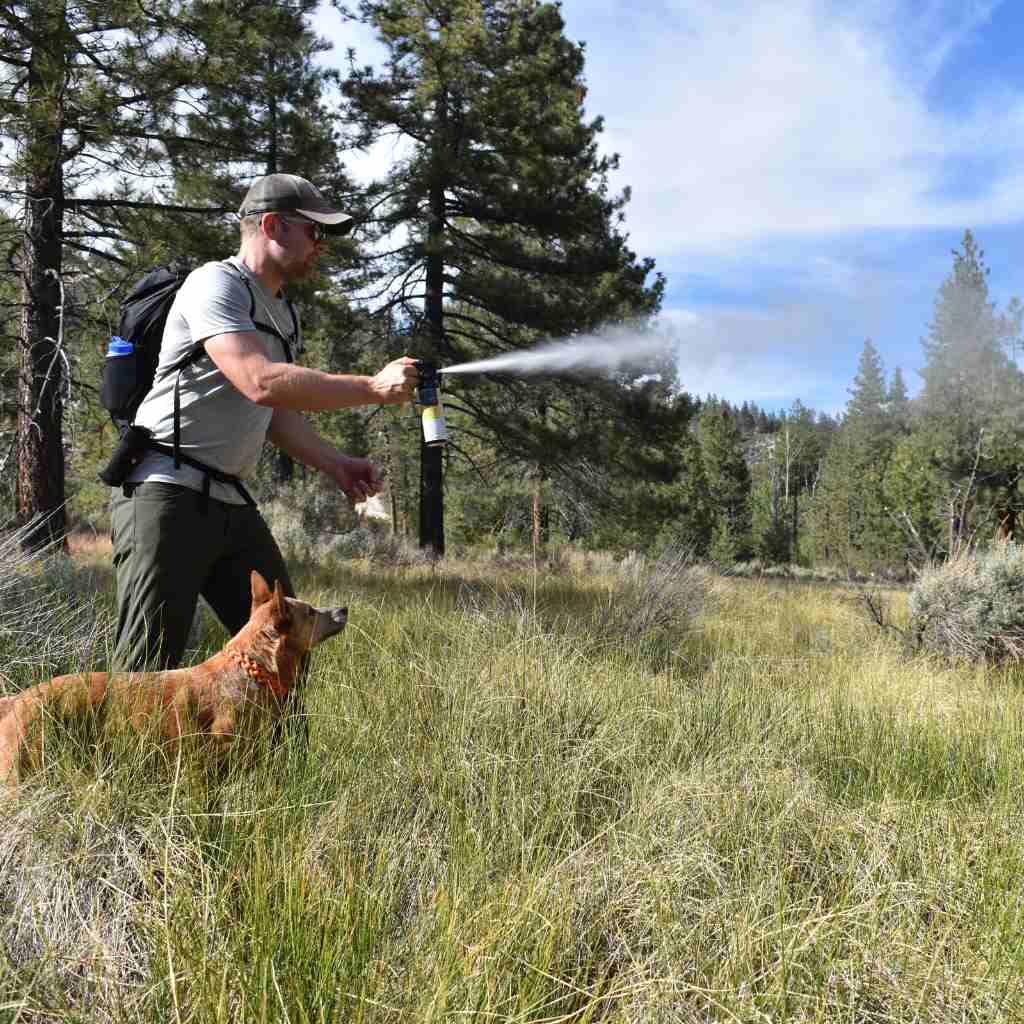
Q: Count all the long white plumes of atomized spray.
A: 1